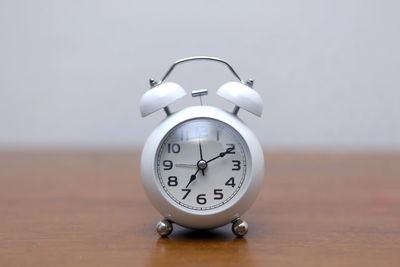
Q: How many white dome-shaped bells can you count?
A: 2